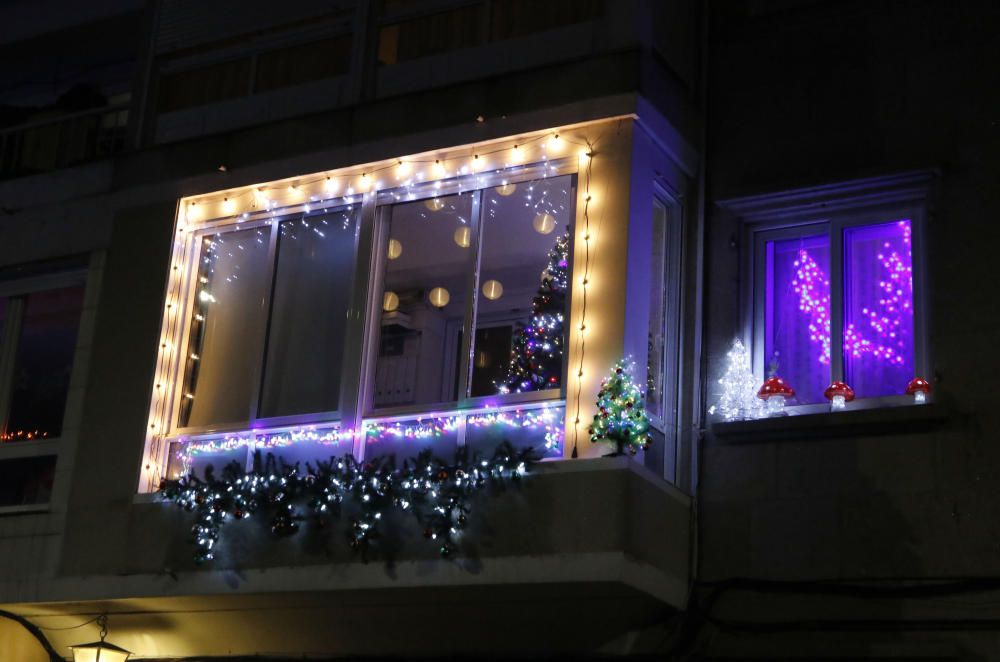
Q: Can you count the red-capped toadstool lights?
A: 3